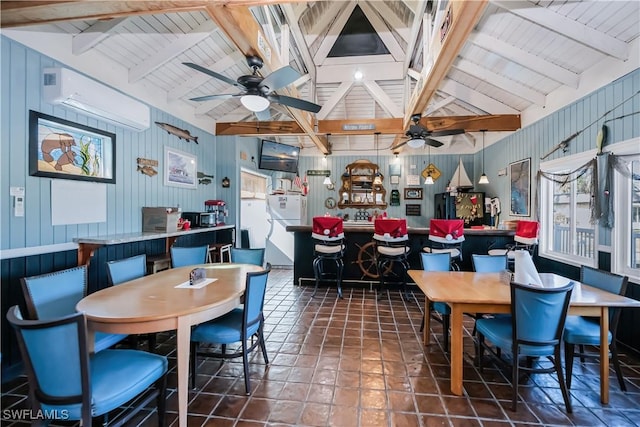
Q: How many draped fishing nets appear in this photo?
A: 2